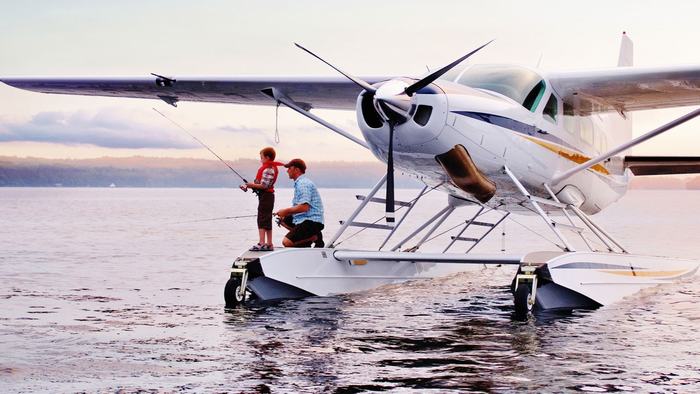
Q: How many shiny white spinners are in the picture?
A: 1